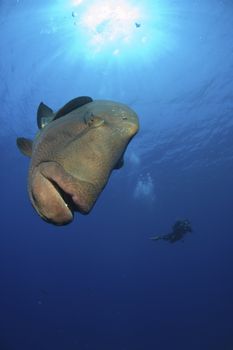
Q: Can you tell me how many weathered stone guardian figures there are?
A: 0